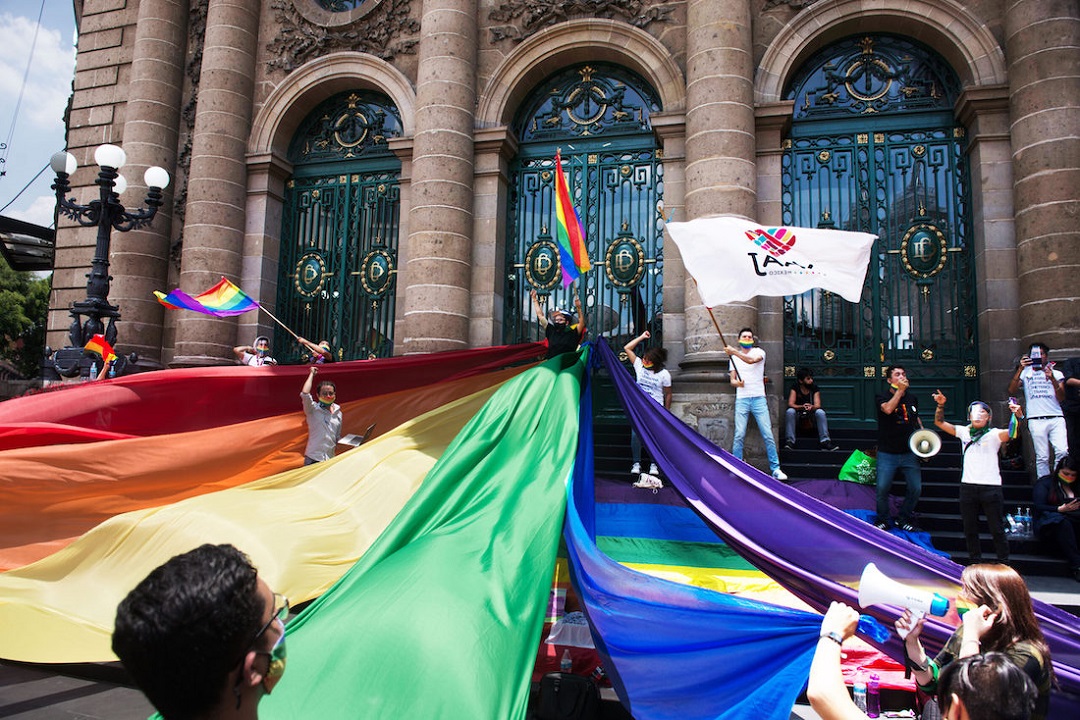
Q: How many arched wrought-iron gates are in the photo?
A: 3